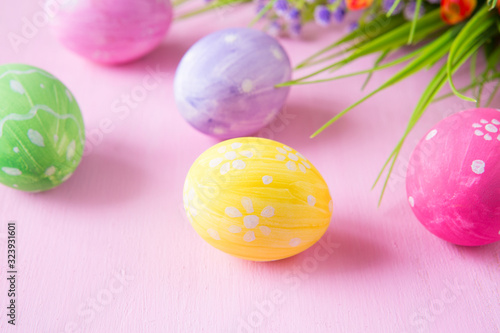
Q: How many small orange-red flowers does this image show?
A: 2